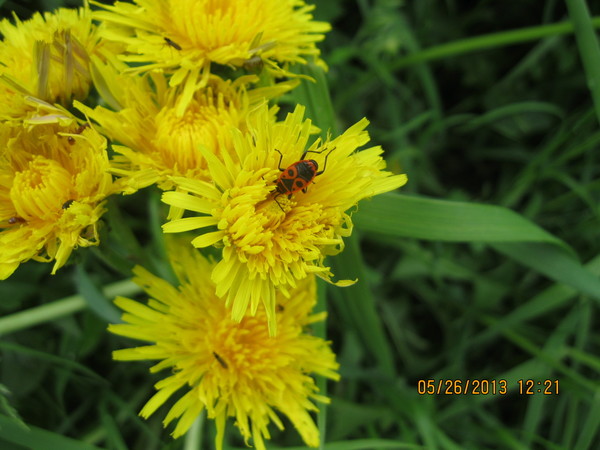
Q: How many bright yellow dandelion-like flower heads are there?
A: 6